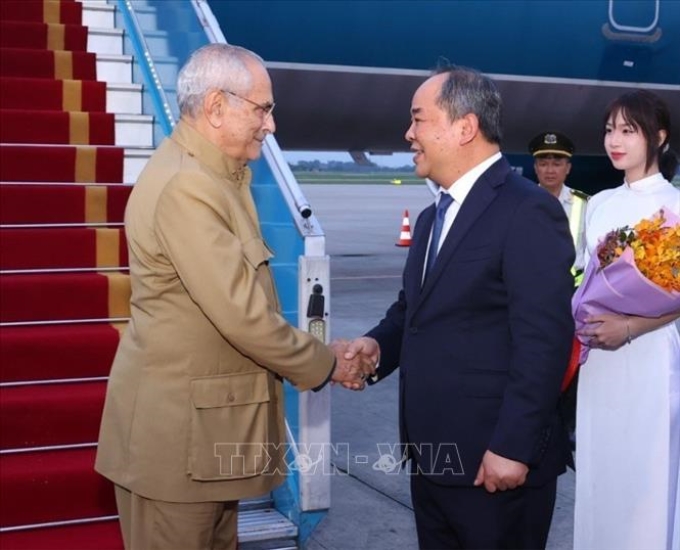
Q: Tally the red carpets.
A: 1